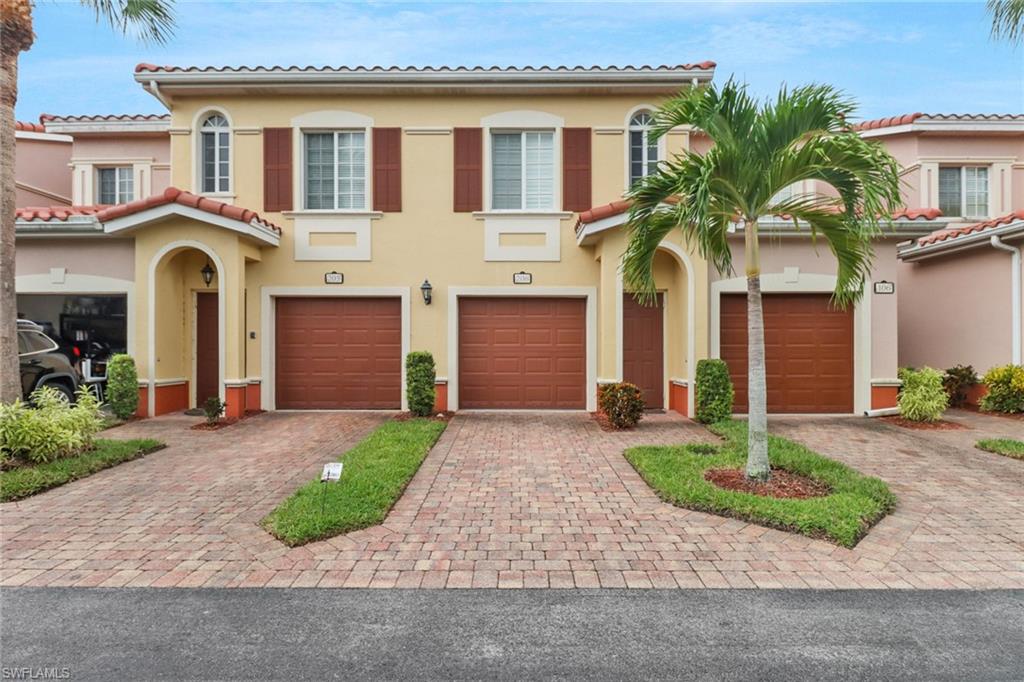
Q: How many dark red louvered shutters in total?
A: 4